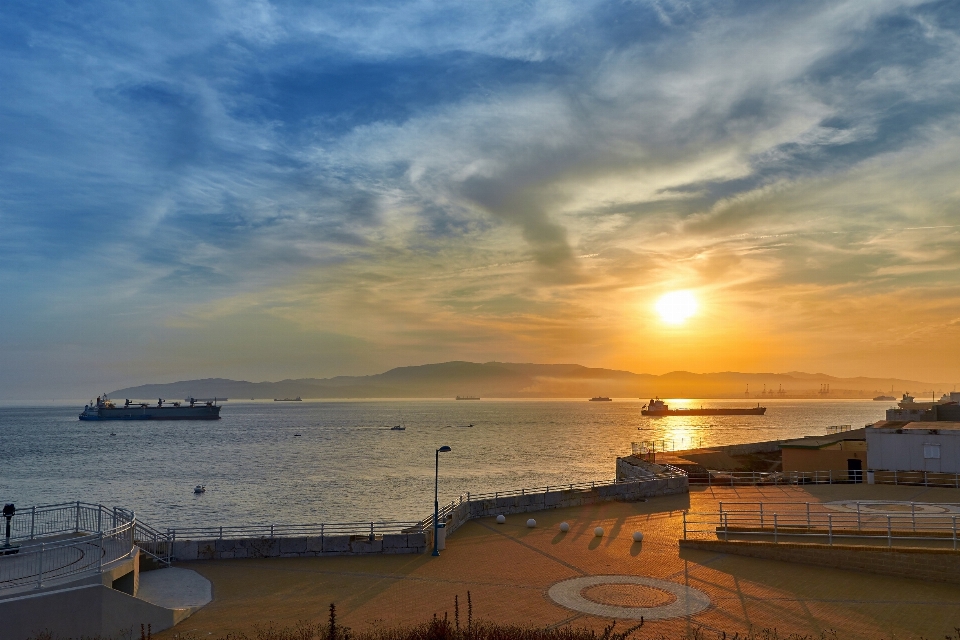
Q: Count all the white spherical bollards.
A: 5